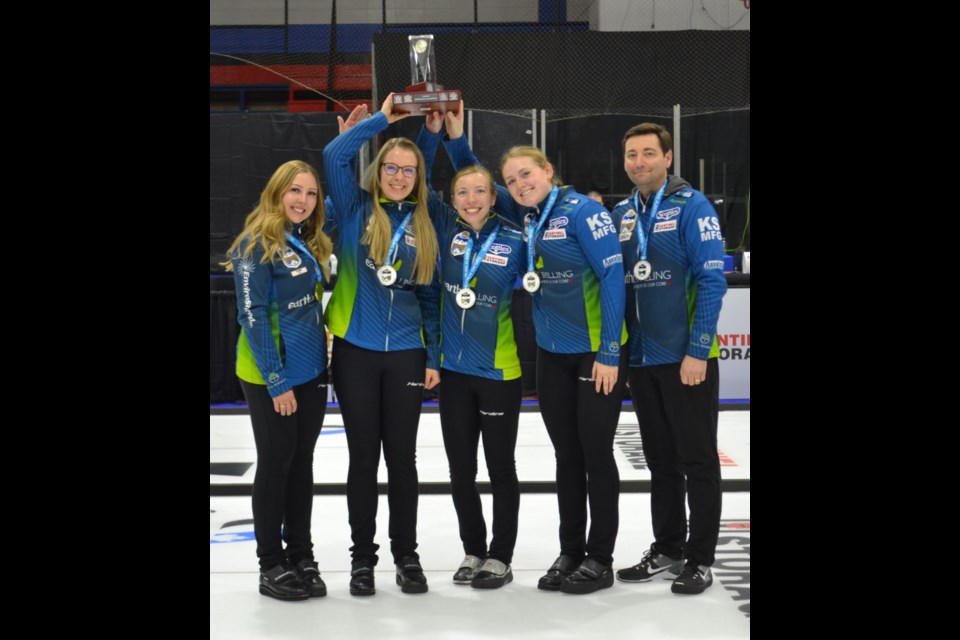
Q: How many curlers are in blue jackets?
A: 5